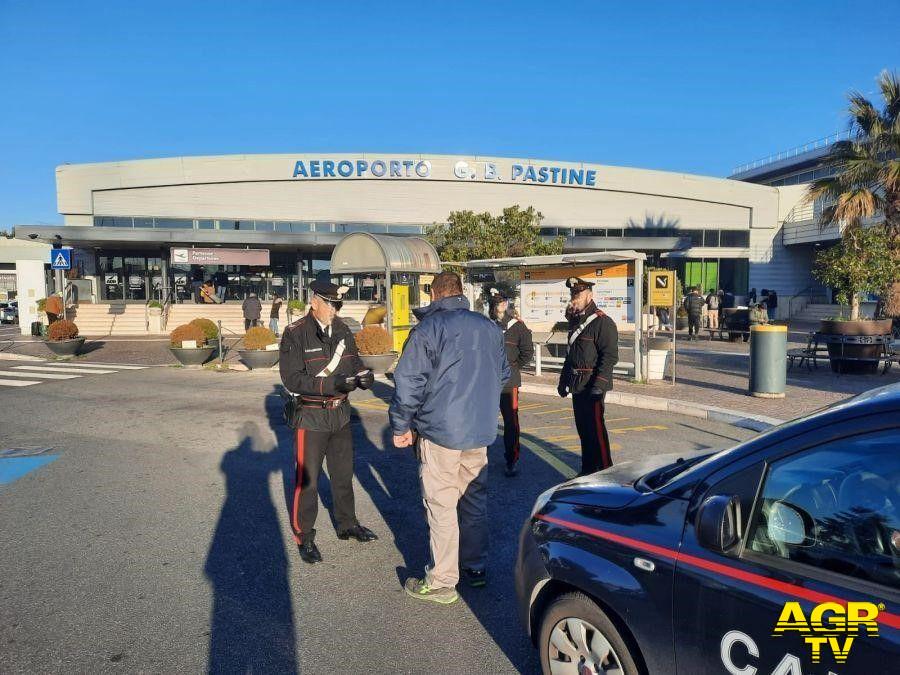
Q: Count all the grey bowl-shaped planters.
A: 5